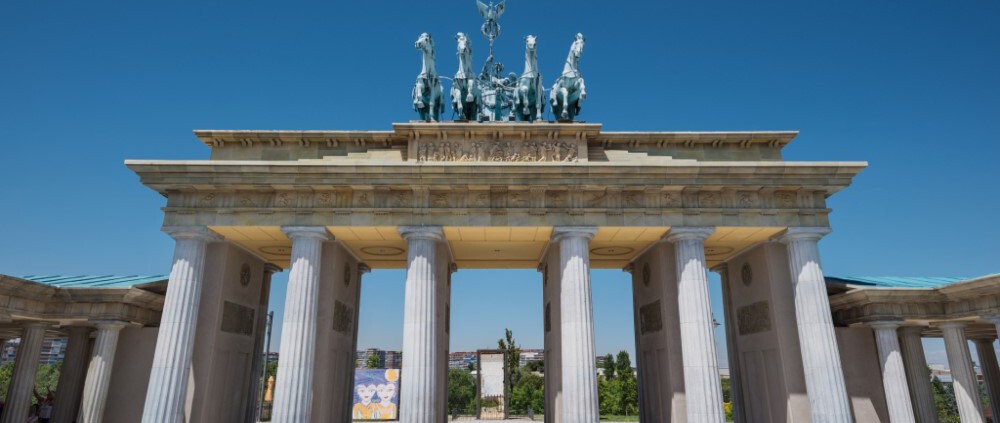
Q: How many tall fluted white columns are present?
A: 6